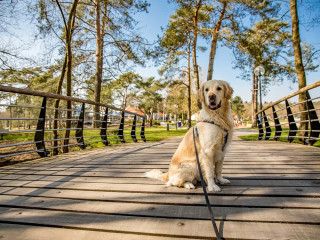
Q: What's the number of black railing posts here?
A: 11